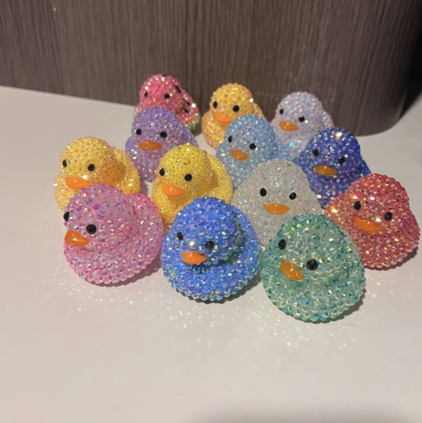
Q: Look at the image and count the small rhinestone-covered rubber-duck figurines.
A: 13